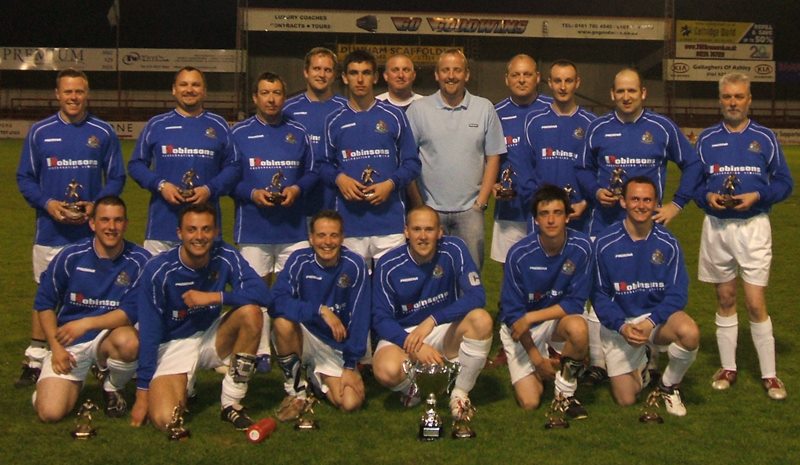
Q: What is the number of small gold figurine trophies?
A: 14